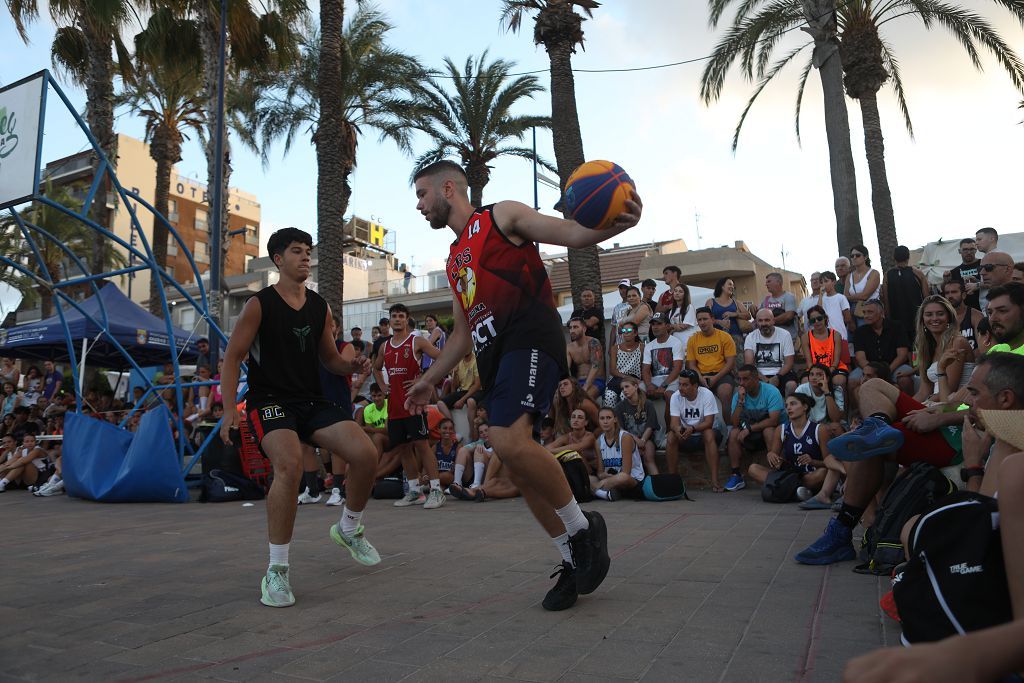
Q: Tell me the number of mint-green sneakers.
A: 2